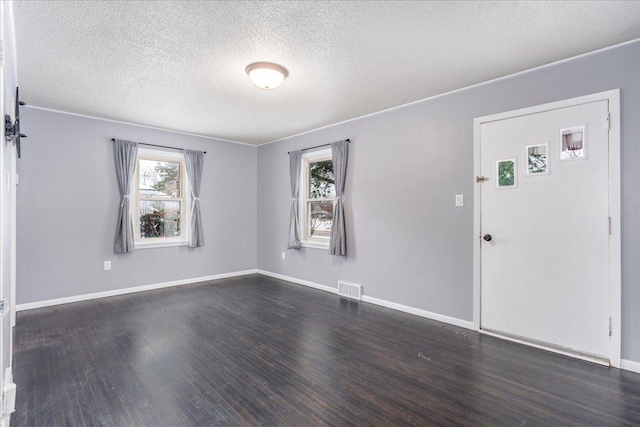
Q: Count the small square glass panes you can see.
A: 3